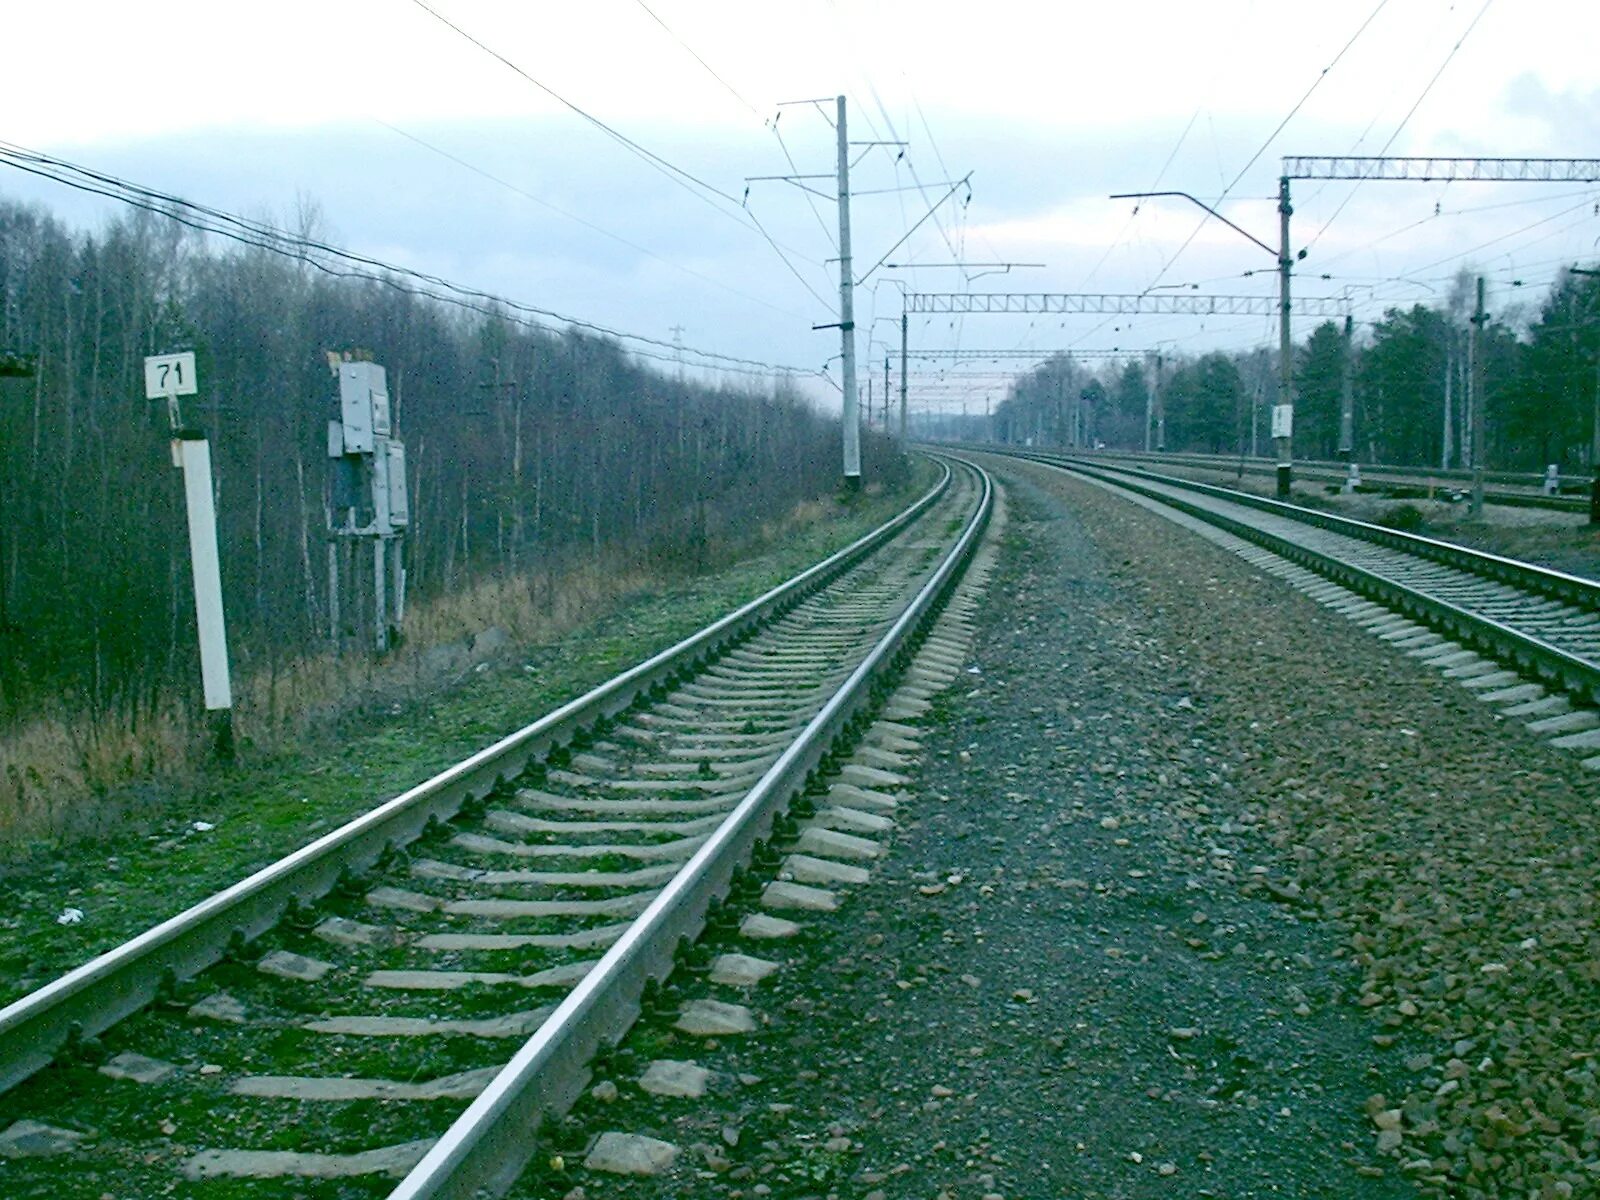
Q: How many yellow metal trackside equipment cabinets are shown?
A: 0